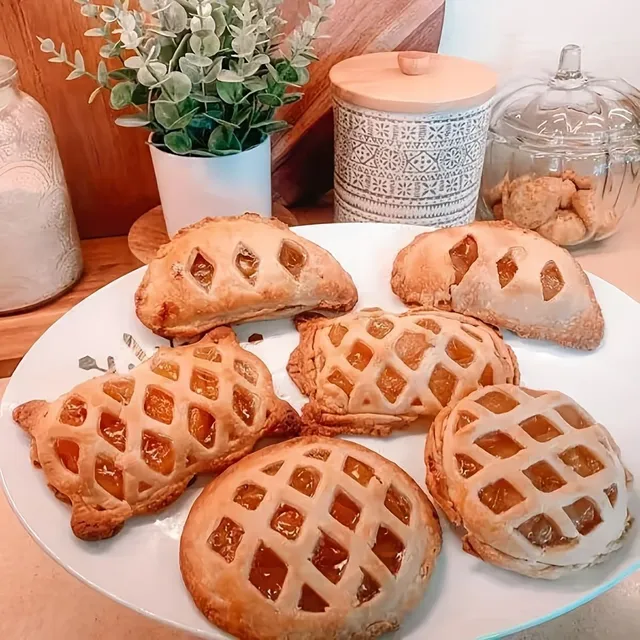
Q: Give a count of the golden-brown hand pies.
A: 6